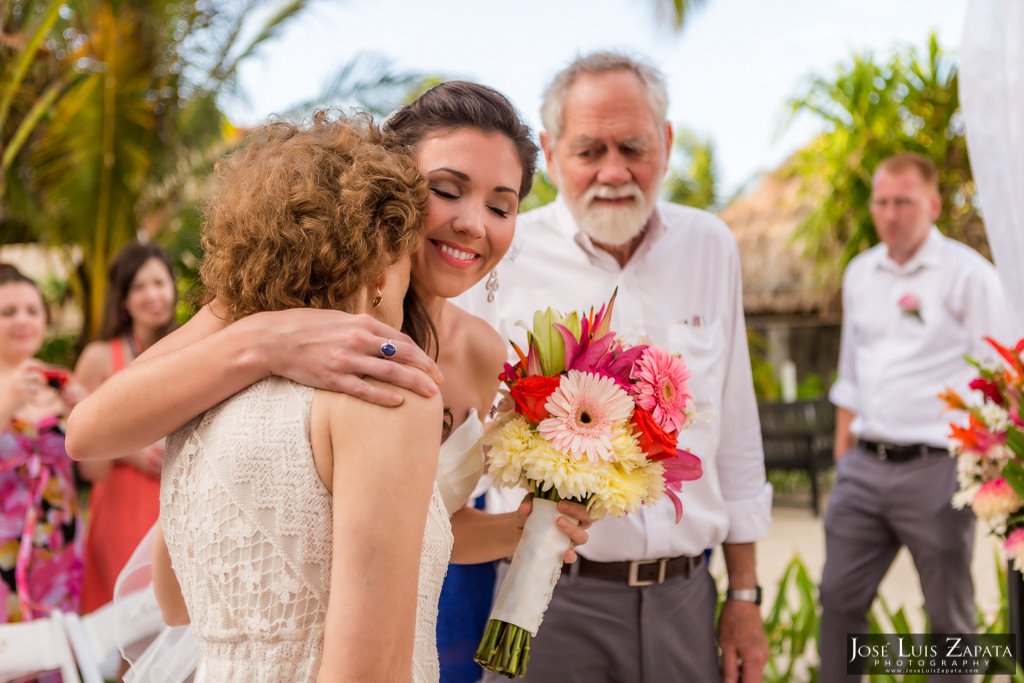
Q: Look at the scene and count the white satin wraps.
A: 1